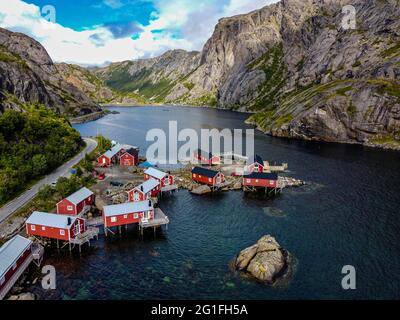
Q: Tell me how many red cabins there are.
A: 12